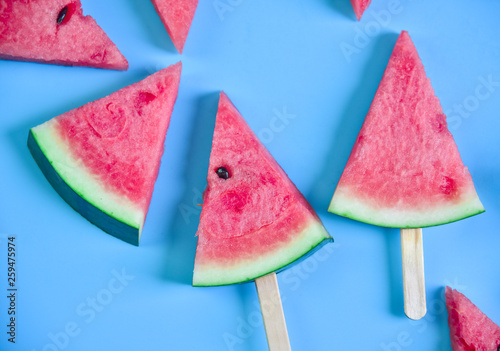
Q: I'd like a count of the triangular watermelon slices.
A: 7